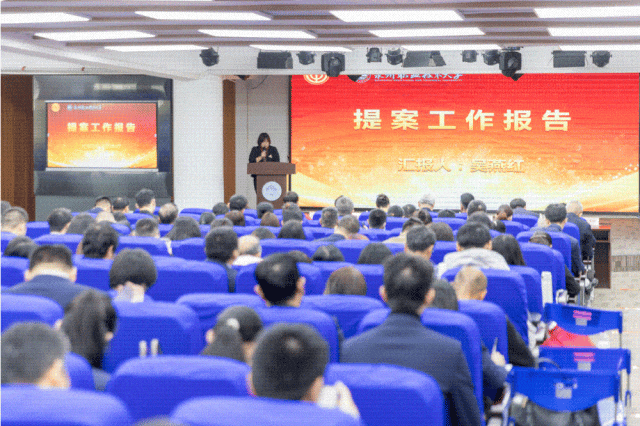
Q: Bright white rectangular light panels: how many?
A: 12